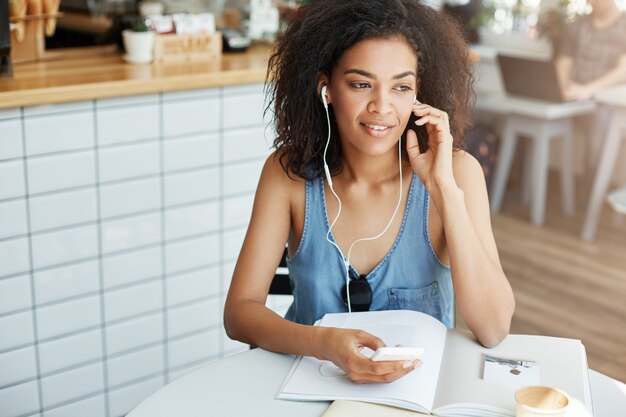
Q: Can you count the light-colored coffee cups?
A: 1